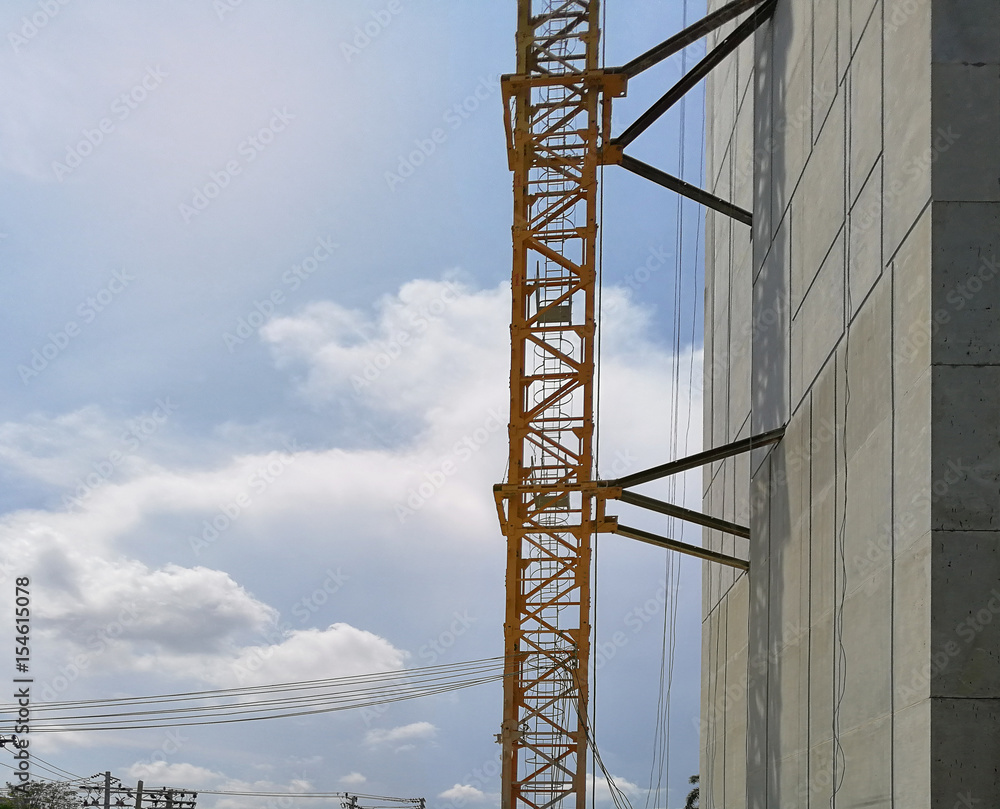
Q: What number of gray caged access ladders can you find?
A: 1